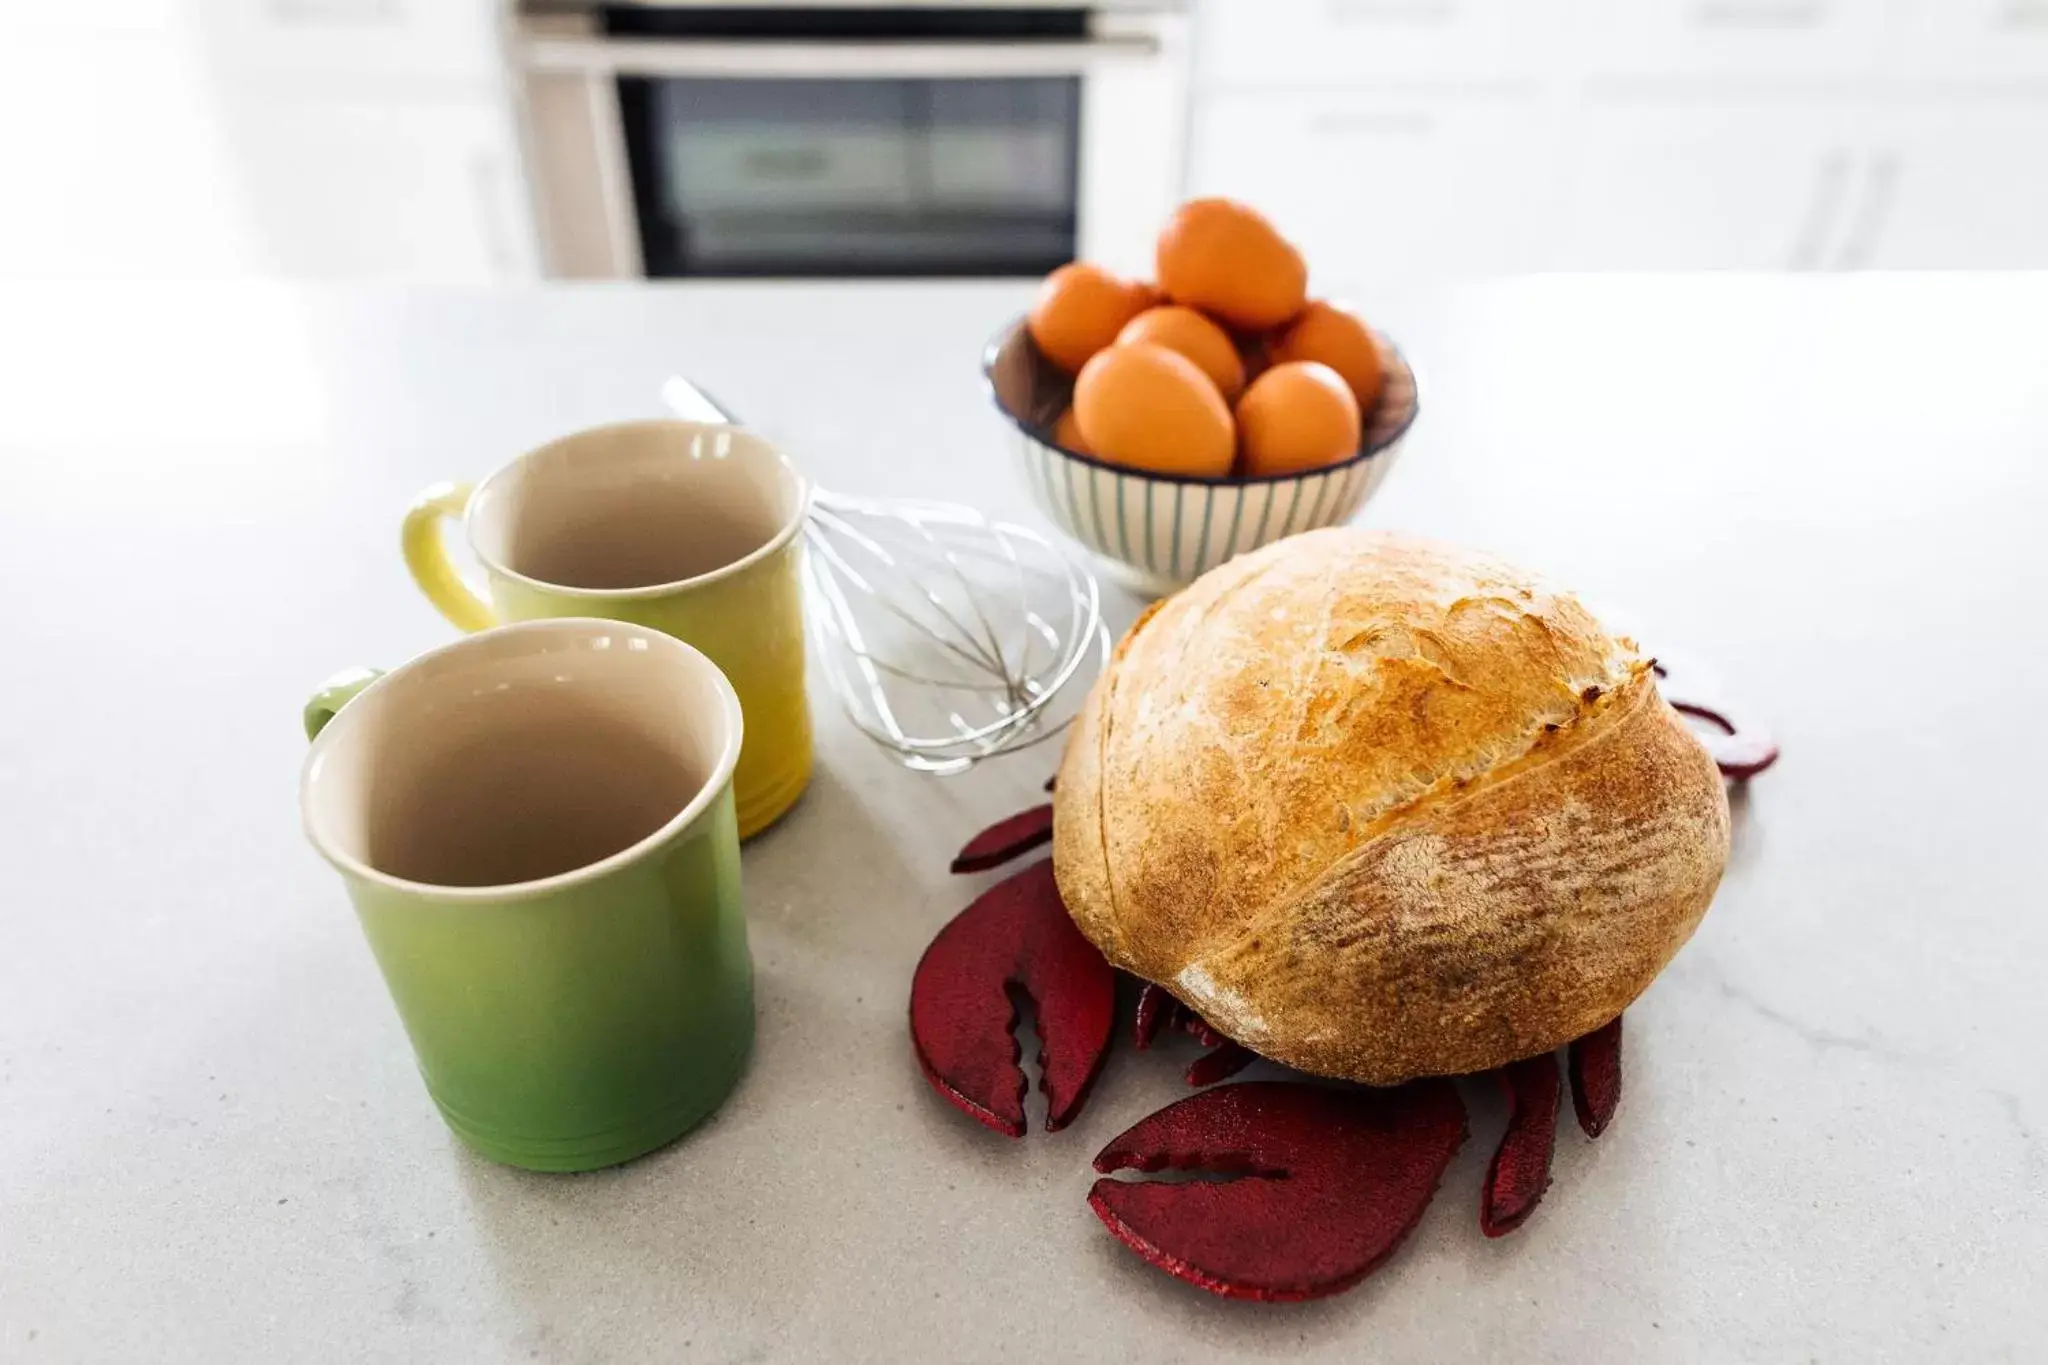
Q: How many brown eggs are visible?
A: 7